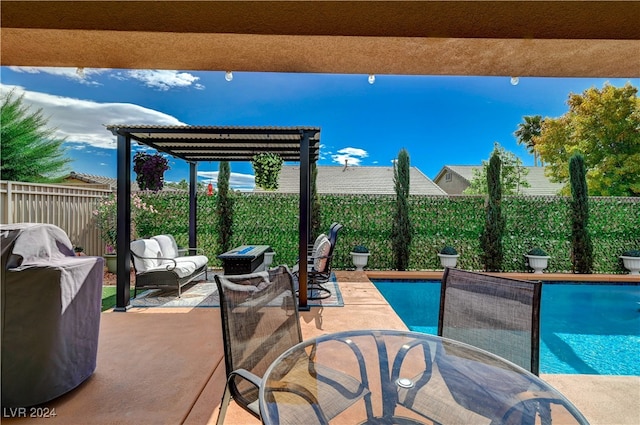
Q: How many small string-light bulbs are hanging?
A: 4